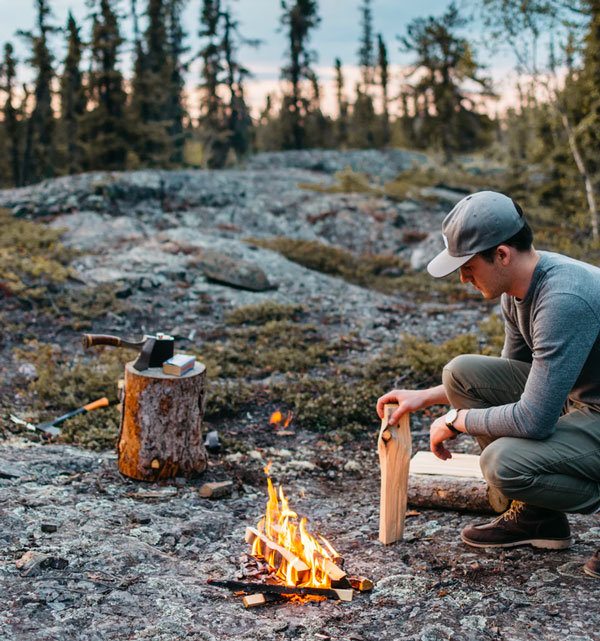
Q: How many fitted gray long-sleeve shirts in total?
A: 1